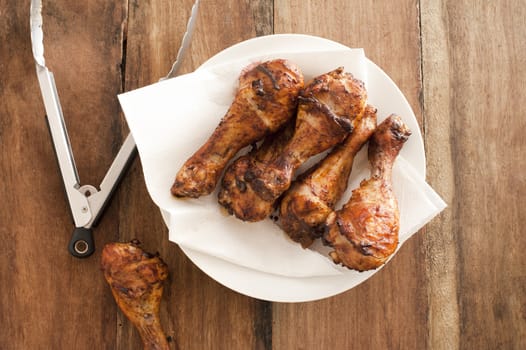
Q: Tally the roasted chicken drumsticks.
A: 6